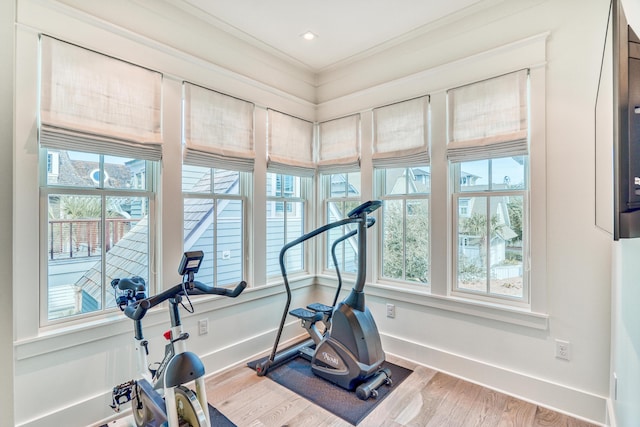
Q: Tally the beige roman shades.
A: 6